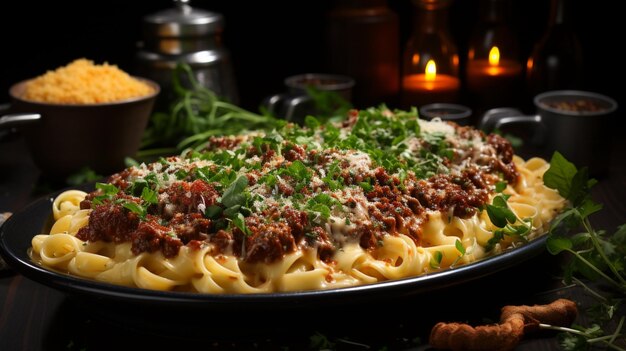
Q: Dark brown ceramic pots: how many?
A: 1